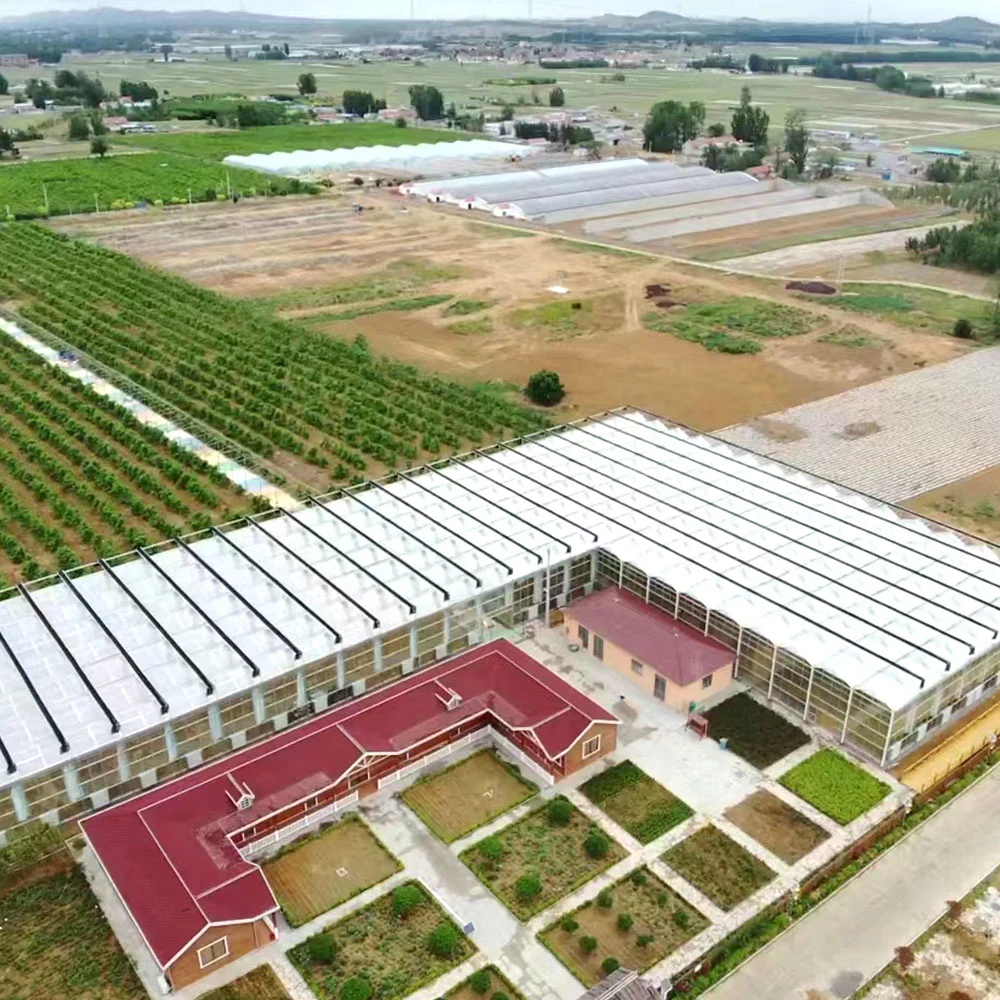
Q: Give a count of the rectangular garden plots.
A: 12